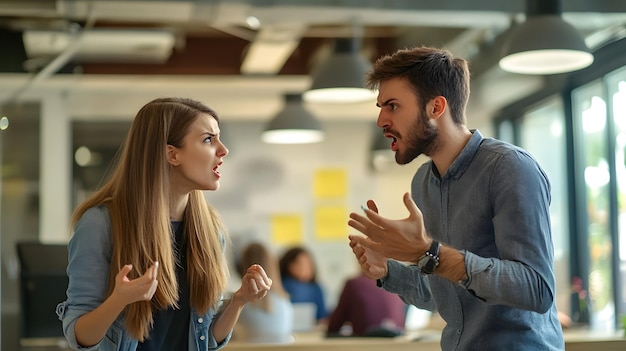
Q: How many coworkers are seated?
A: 3